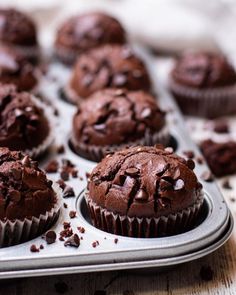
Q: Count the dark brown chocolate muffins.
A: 9